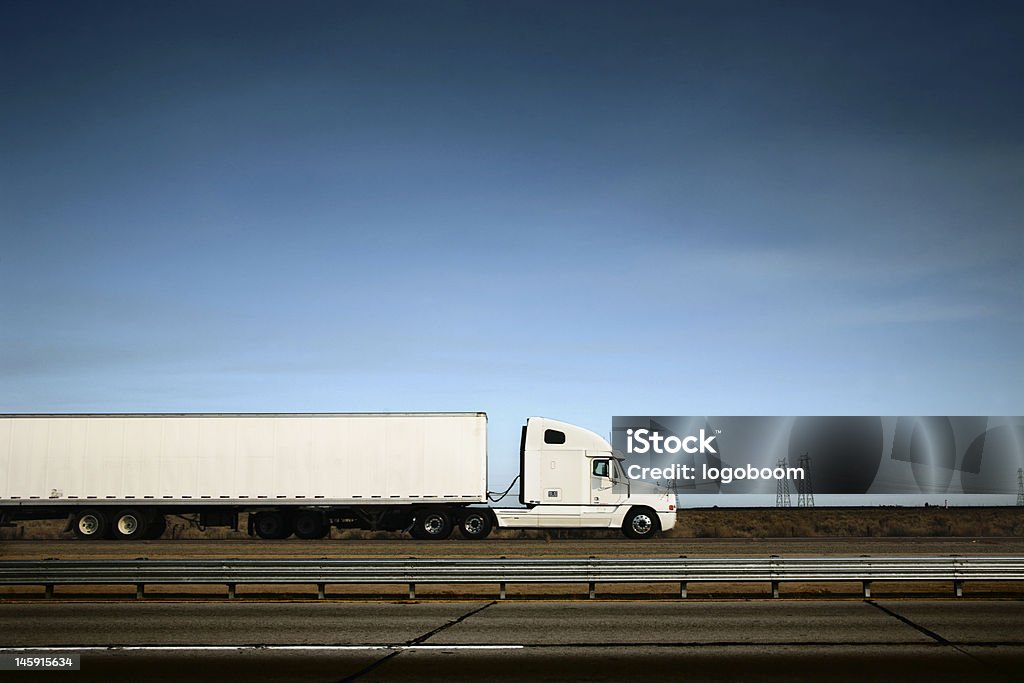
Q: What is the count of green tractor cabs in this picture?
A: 0